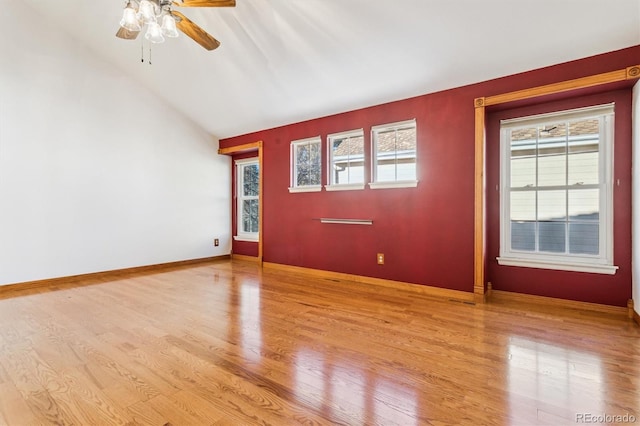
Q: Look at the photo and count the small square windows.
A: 3